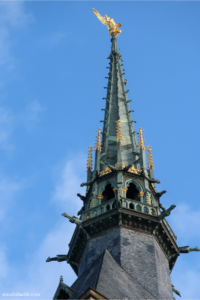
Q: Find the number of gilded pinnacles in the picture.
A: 5